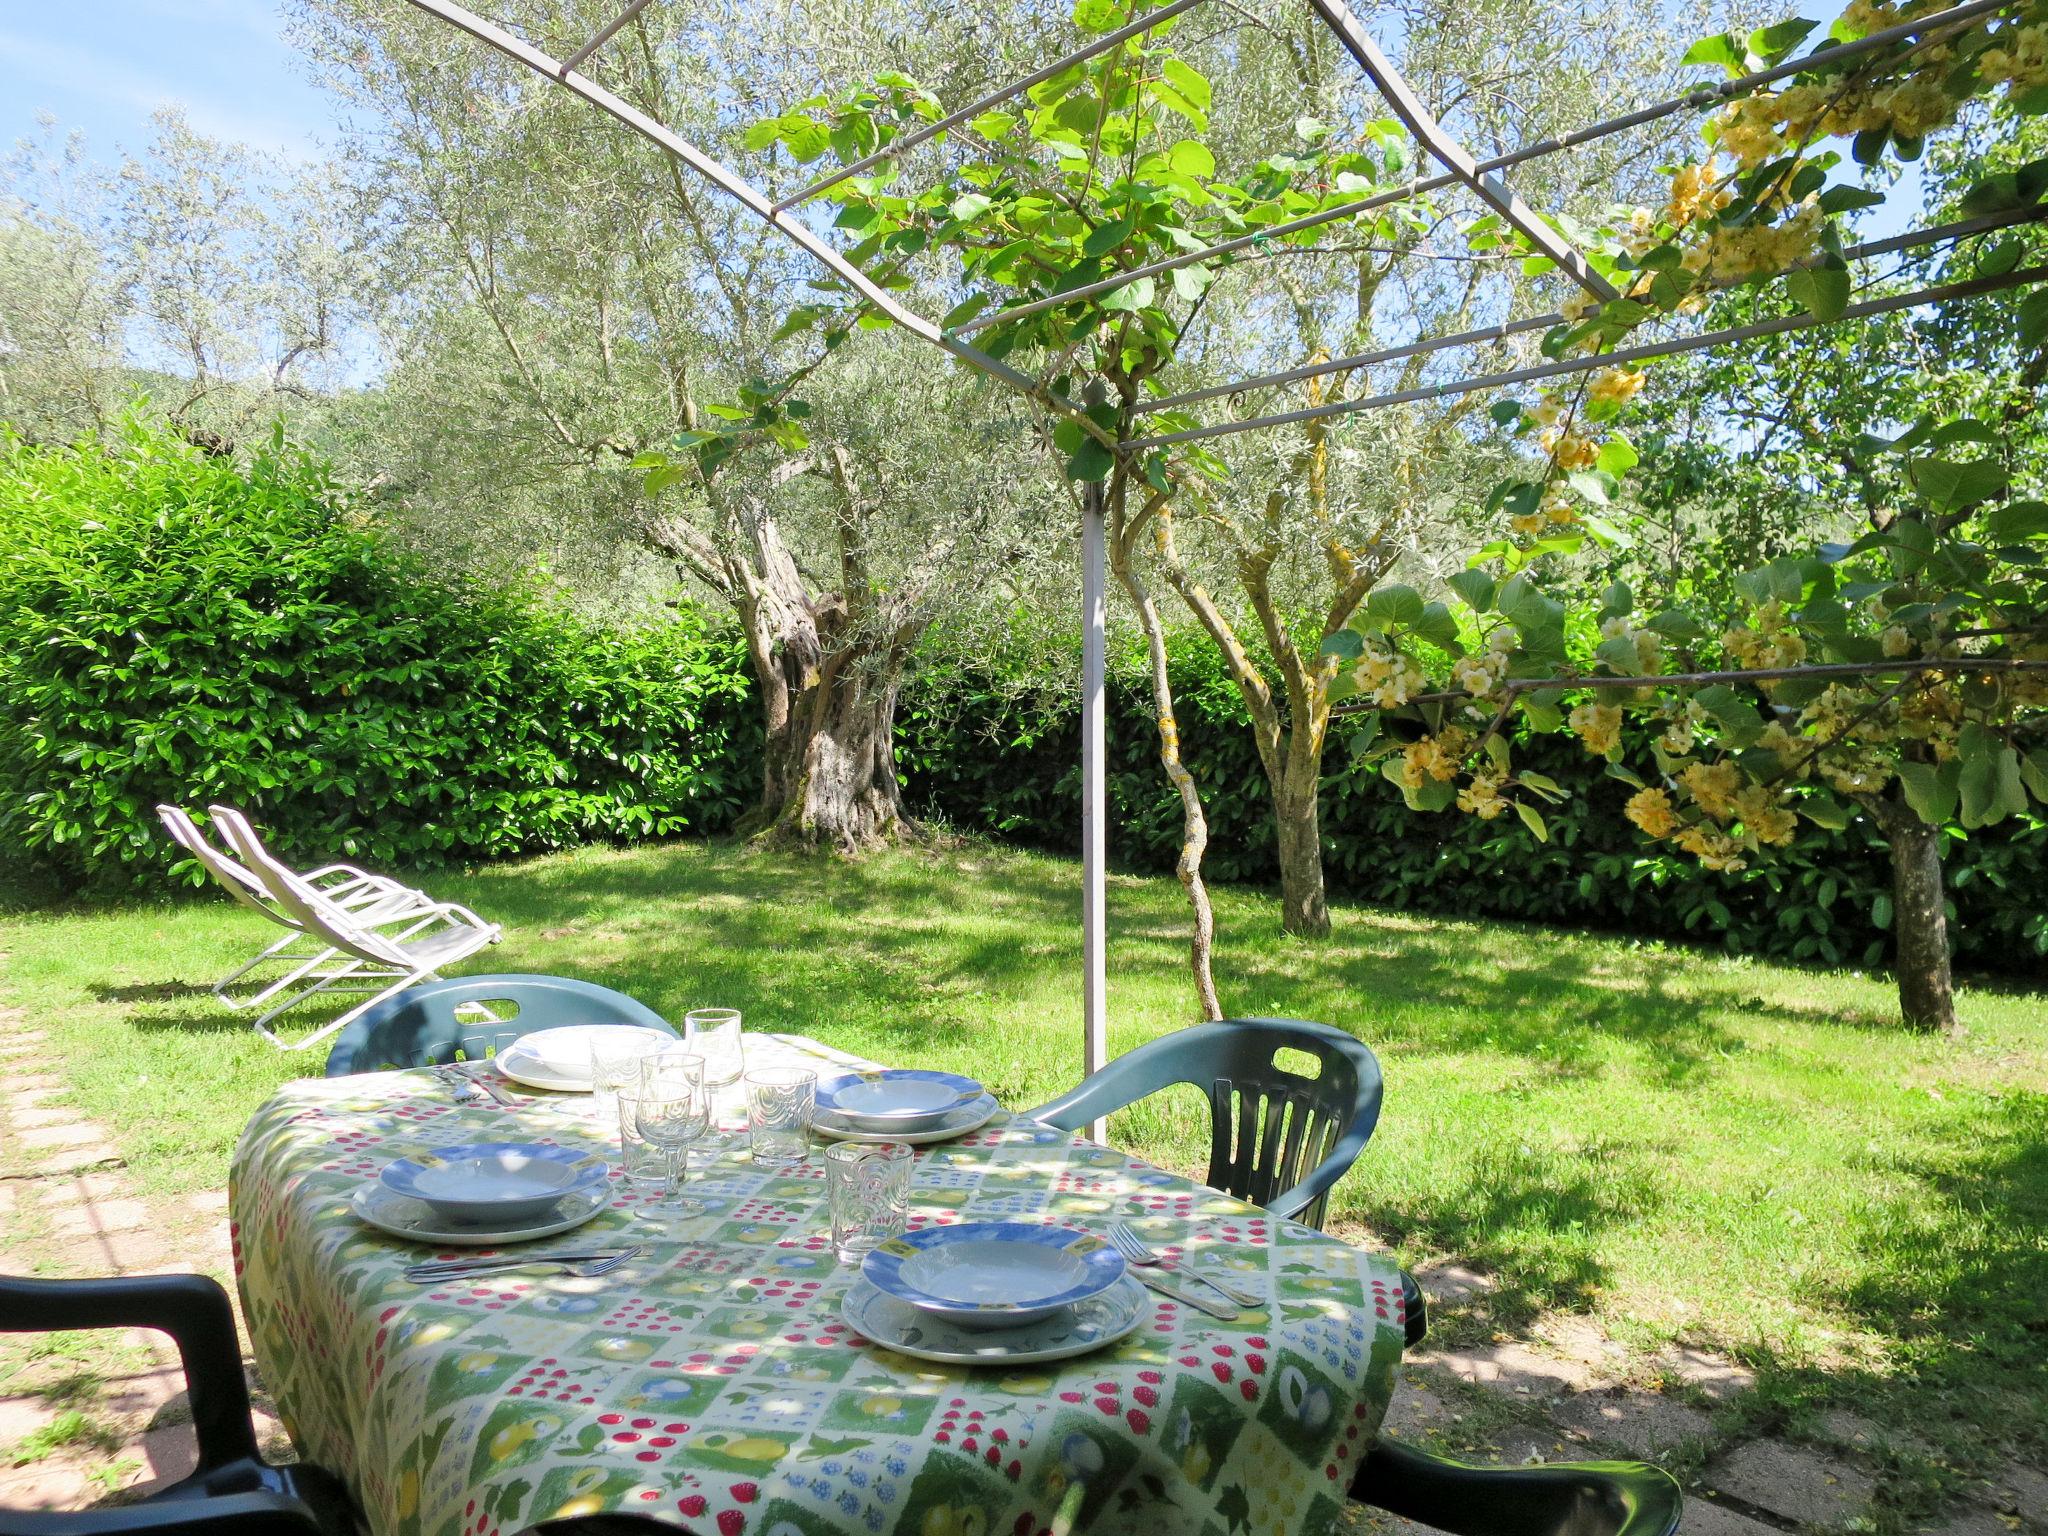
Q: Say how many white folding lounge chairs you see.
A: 2